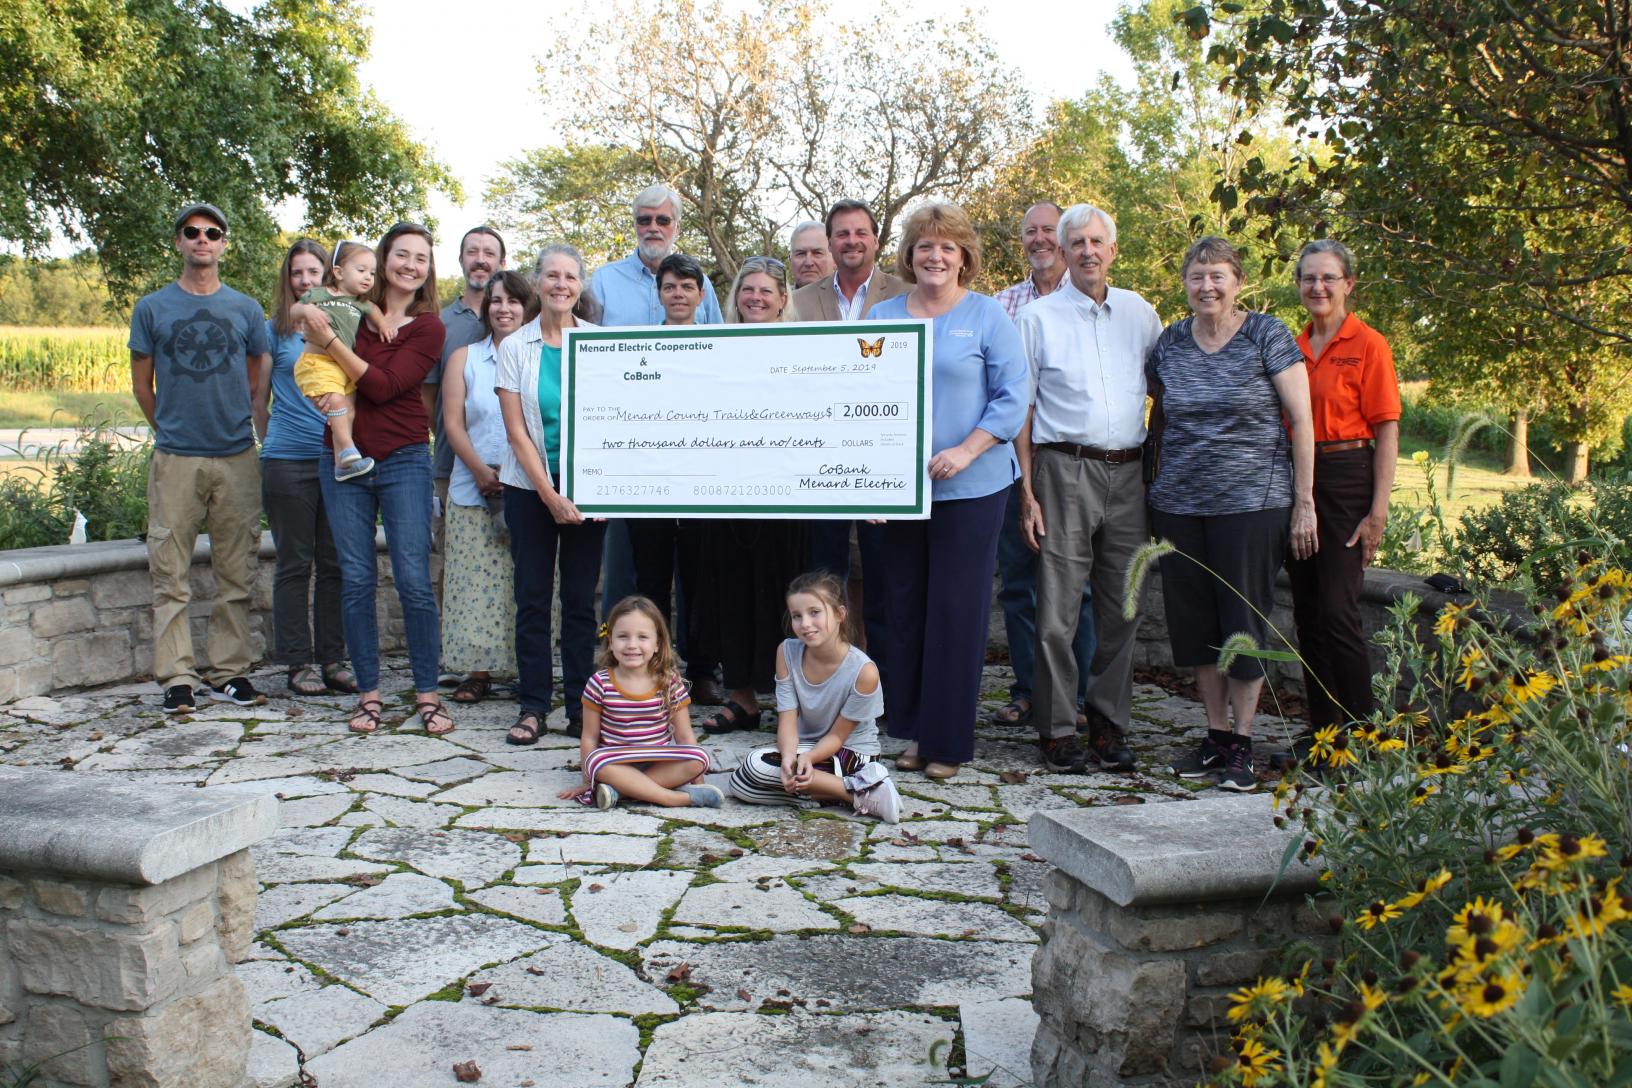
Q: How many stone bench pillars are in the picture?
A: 2